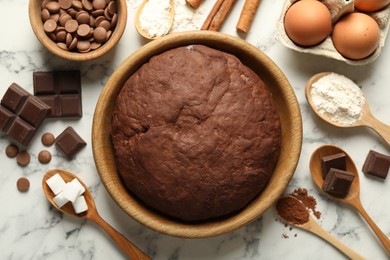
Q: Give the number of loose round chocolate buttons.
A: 5